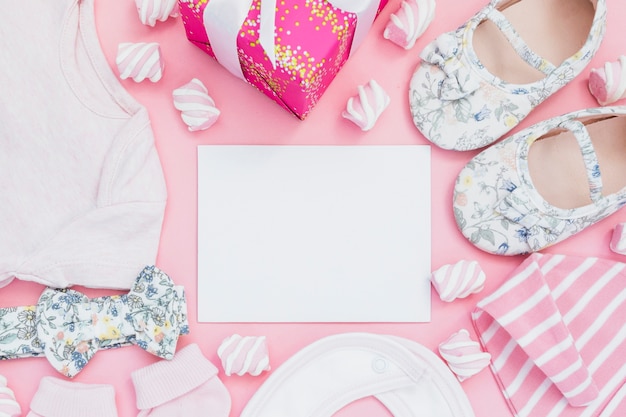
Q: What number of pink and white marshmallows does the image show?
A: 11